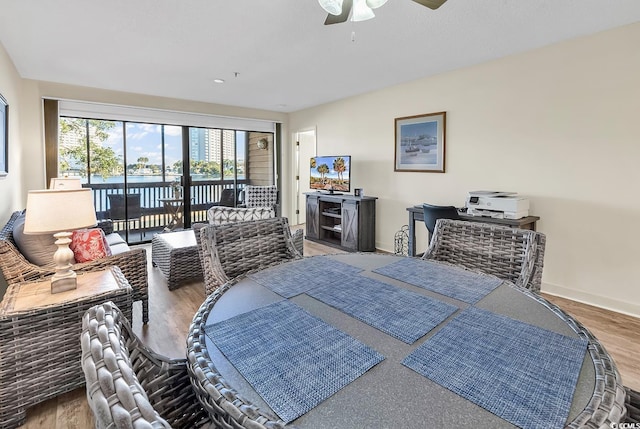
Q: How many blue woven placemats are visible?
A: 5